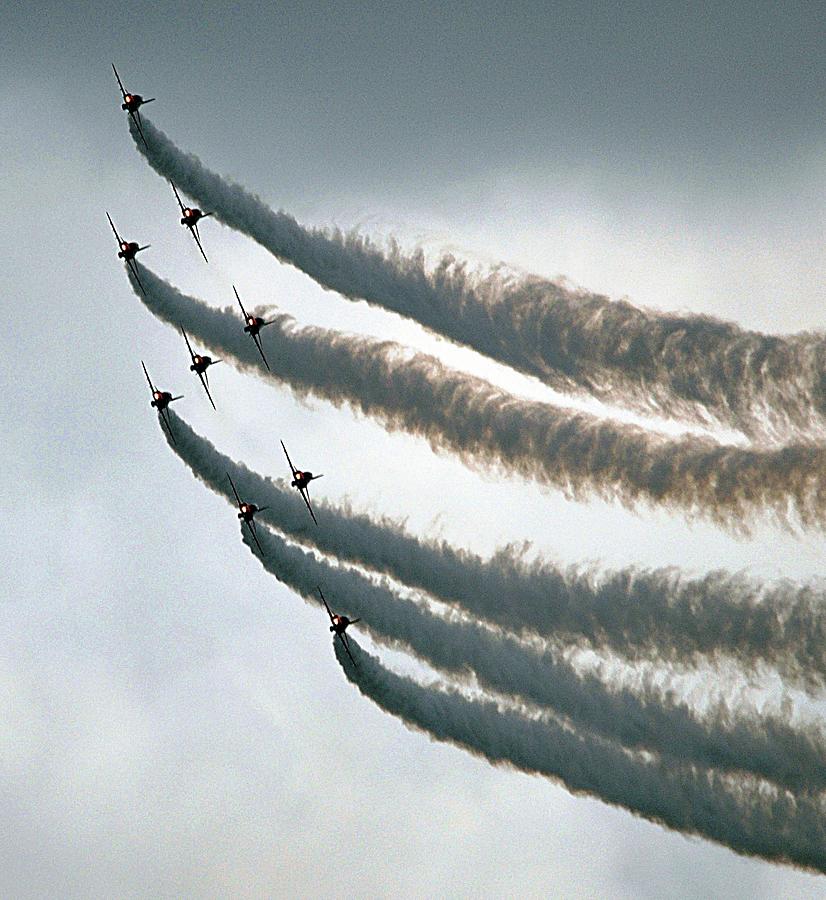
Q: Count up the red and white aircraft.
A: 9